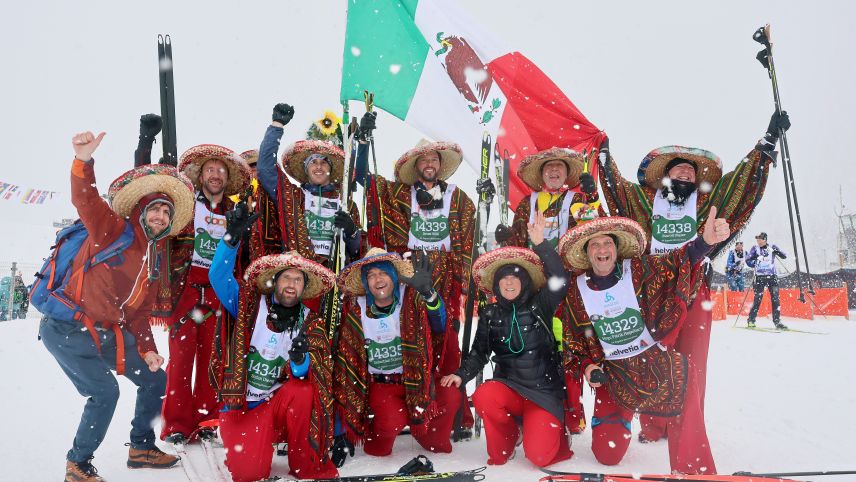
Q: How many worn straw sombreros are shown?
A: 11